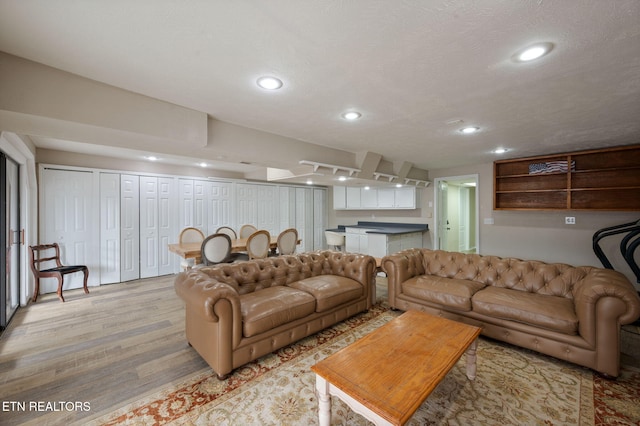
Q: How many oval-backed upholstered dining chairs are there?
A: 6